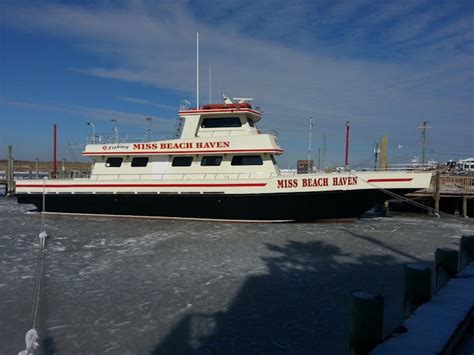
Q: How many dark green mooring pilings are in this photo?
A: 4